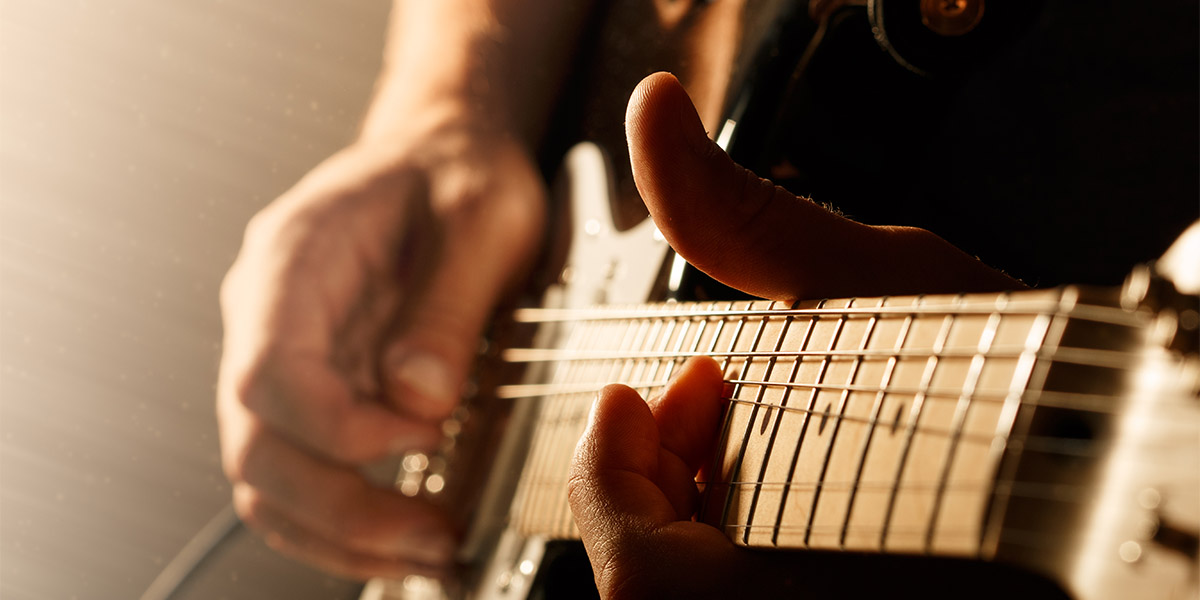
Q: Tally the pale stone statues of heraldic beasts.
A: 0